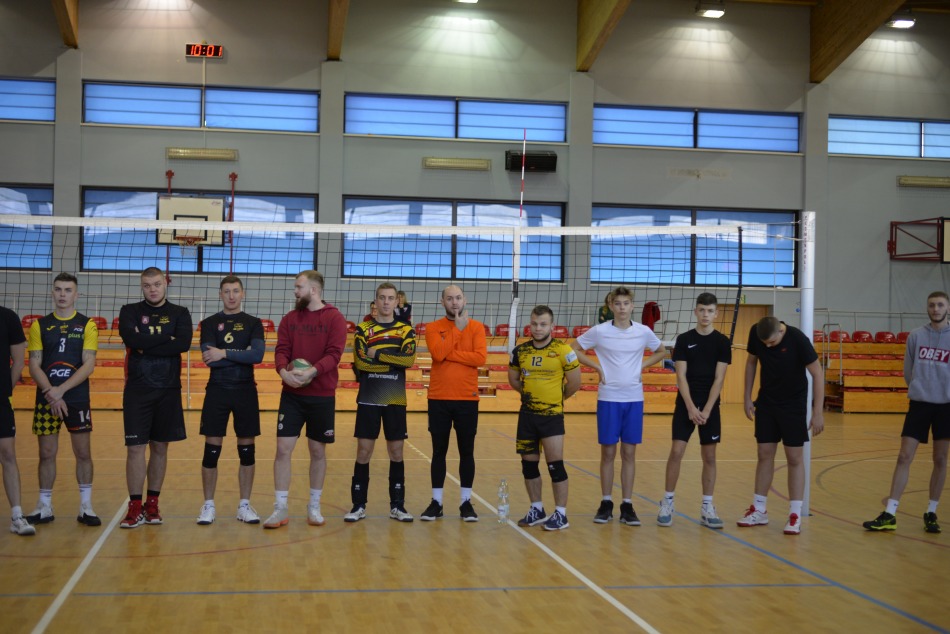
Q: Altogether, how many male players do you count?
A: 12